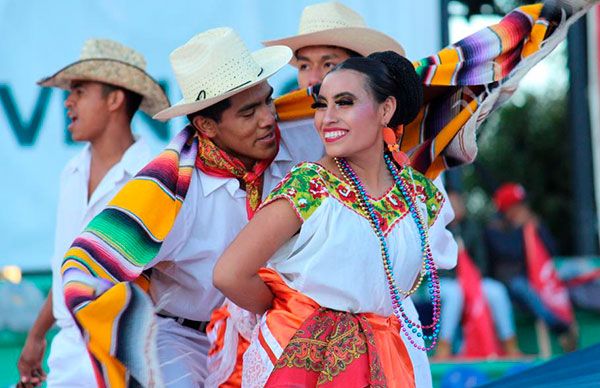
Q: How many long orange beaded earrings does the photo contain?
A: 1